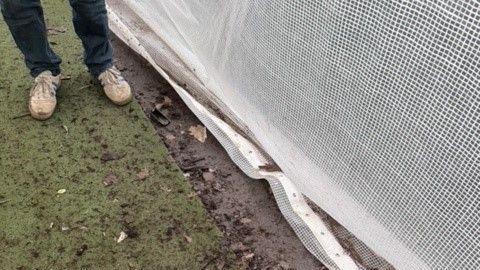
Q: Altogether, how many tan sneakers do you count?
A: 2